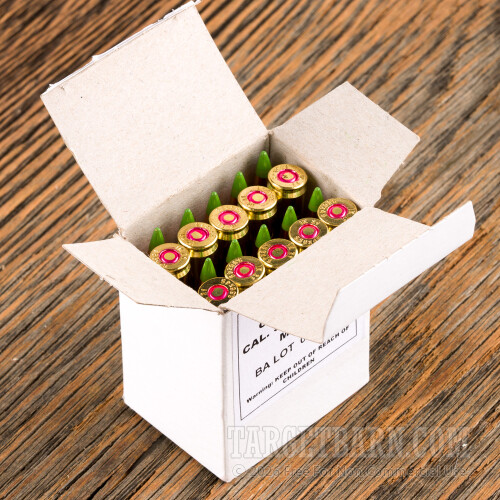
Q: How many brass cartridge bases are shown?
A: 10